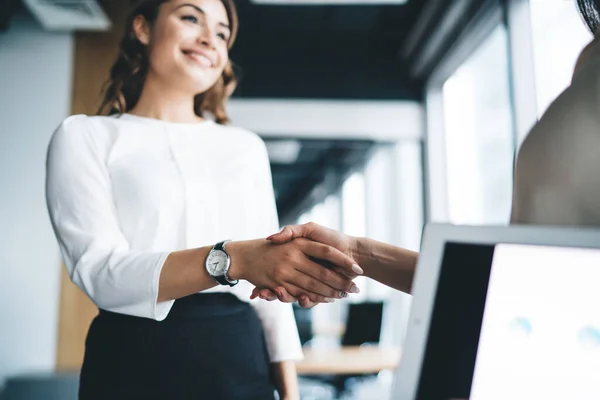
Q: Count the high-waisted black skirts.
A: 1